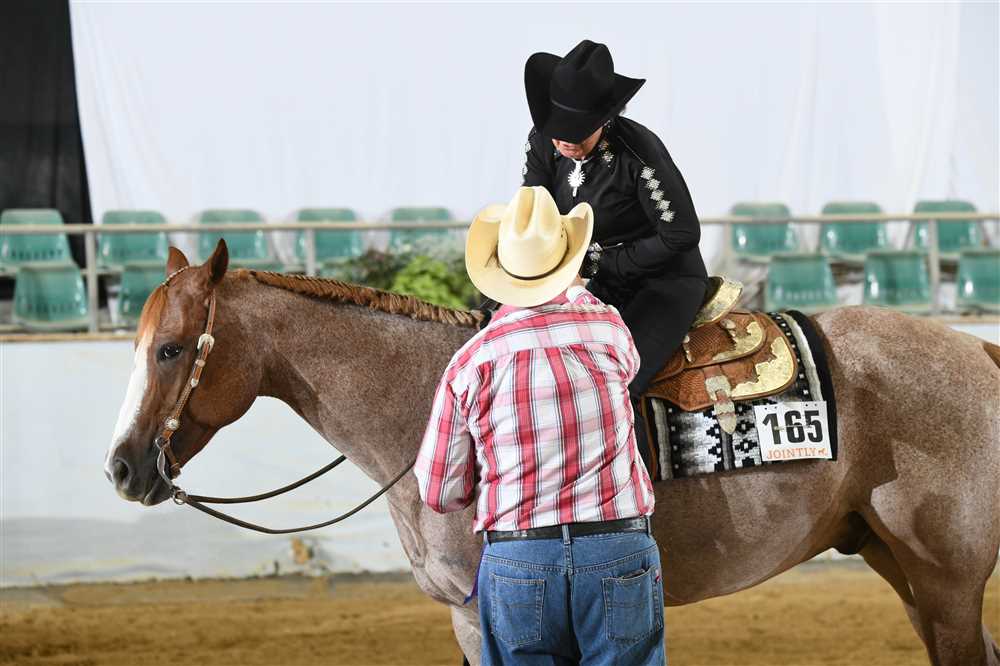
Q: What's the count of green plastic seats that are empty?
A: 13